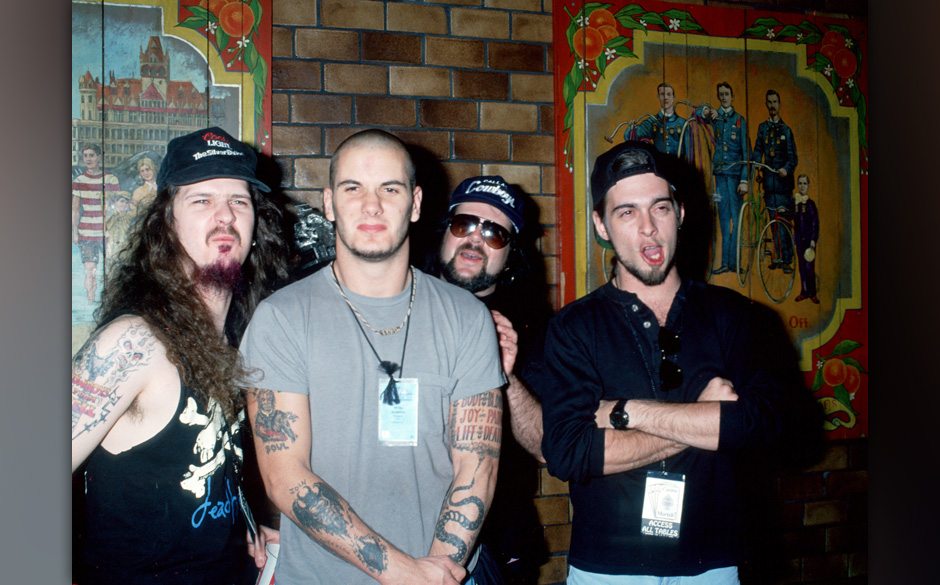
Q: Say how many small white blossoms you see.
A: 14